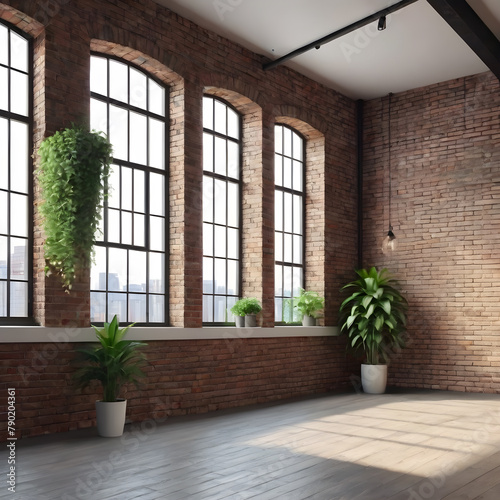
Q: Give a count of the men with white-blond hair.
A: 0